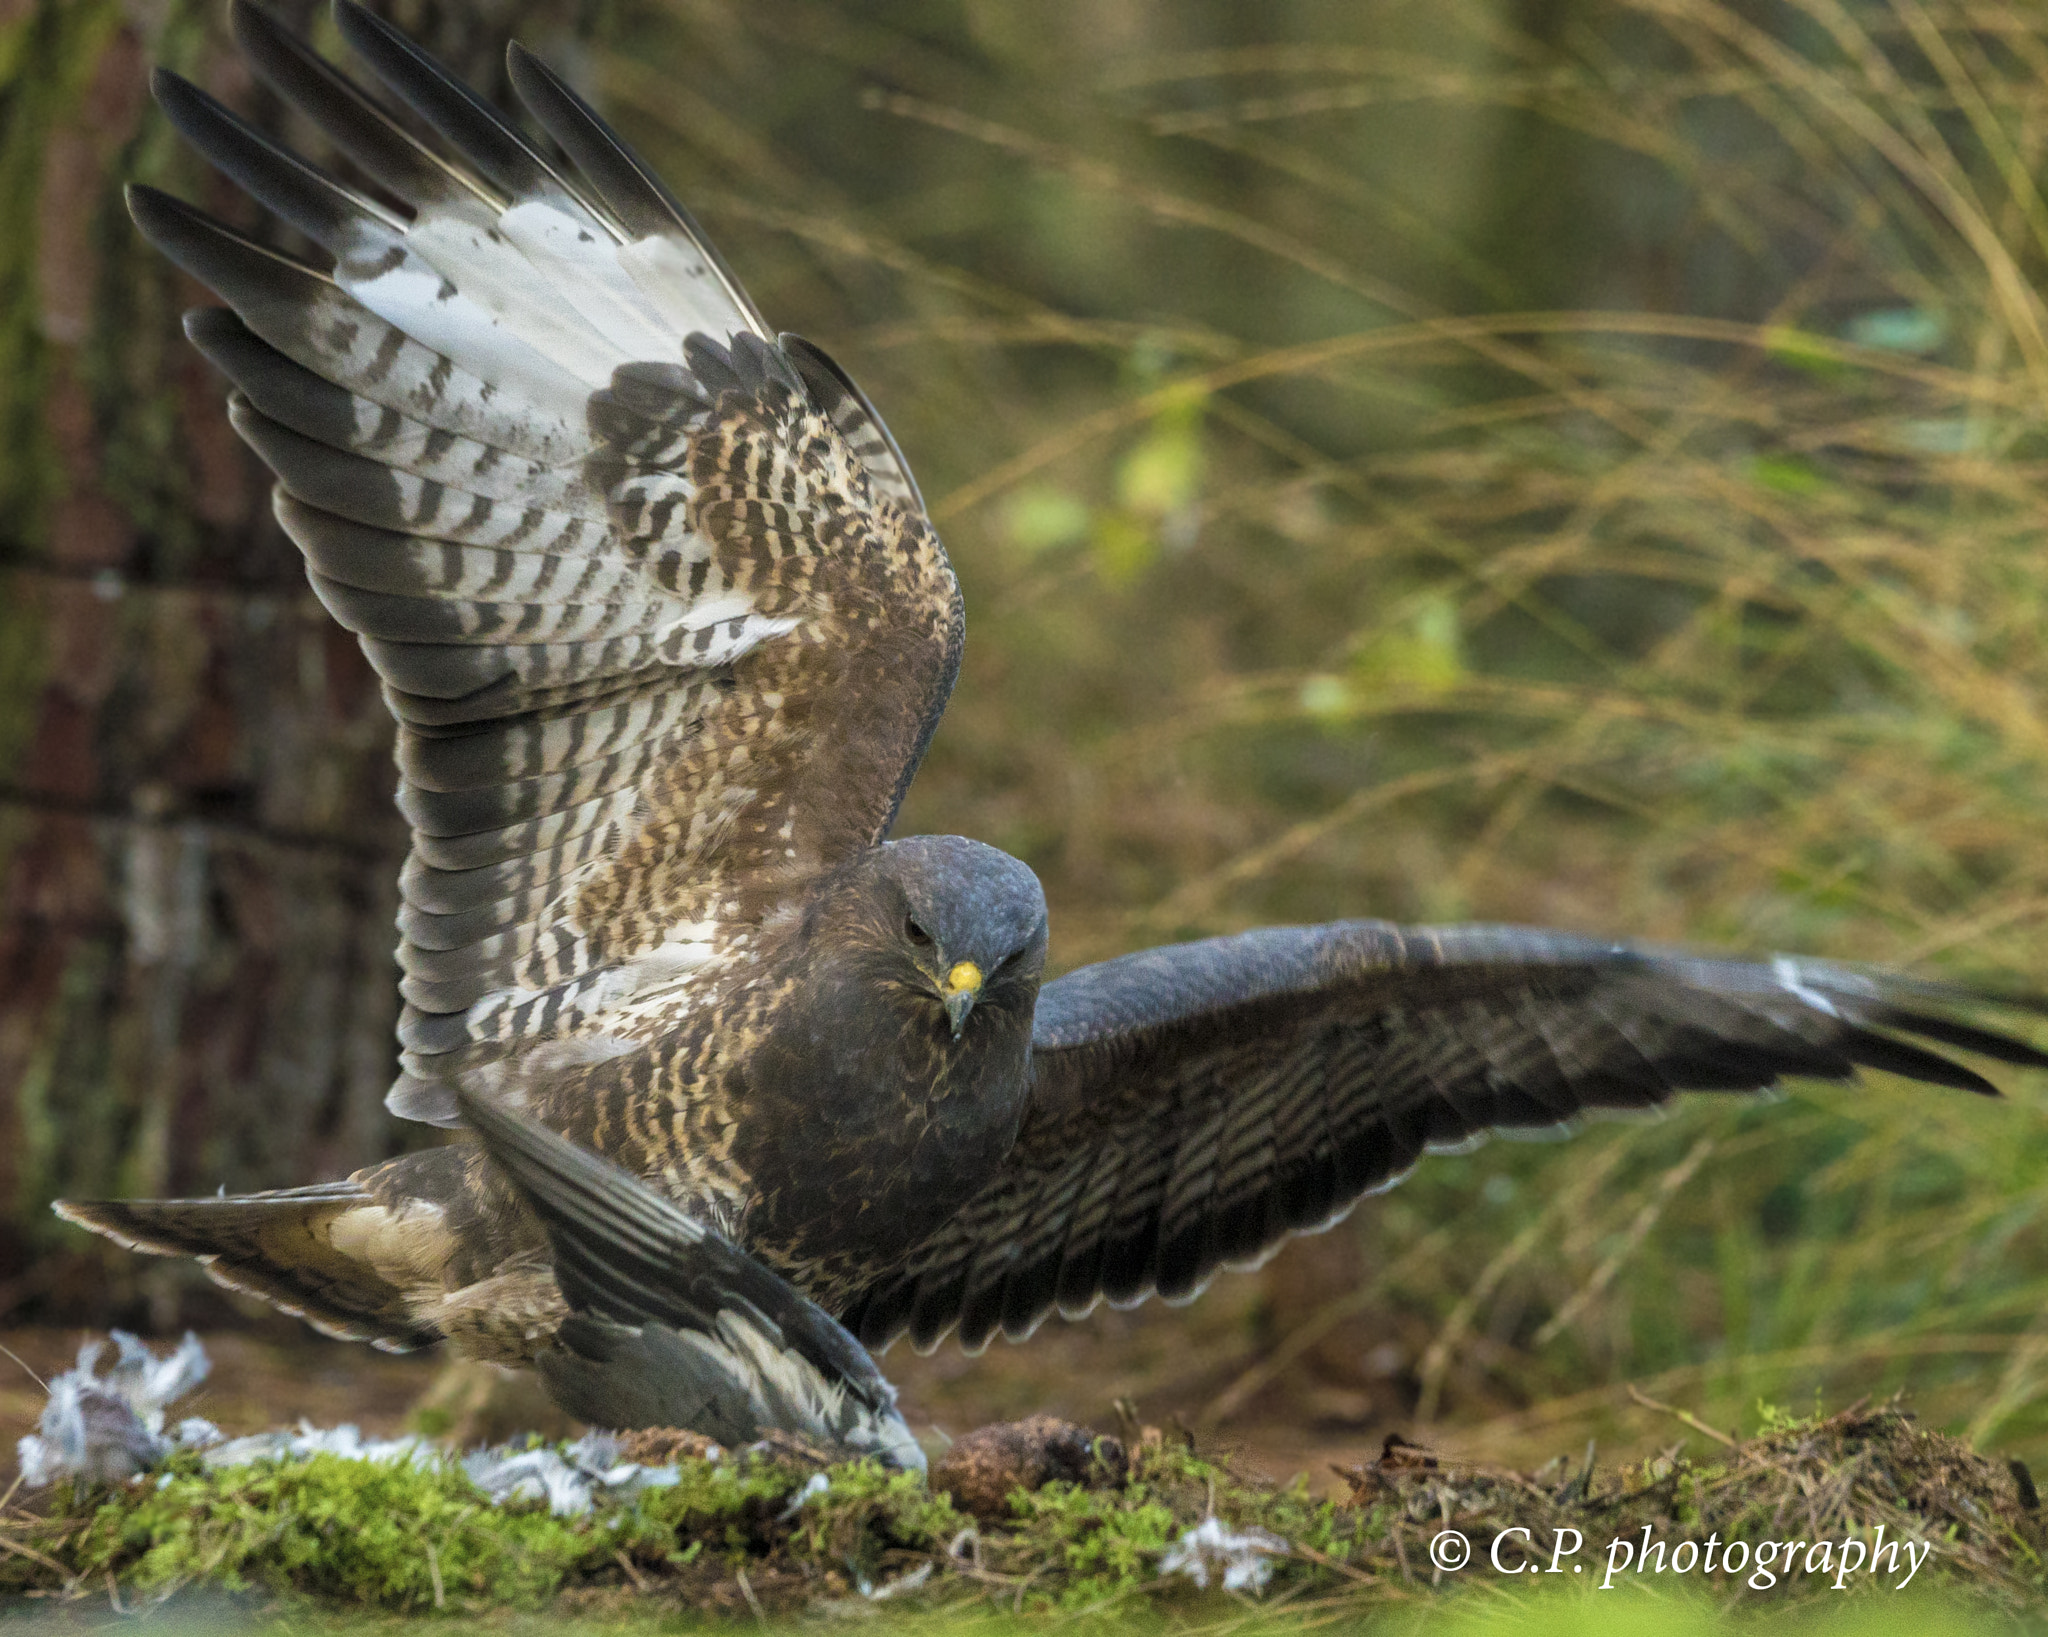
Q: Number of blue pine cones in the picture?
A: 0